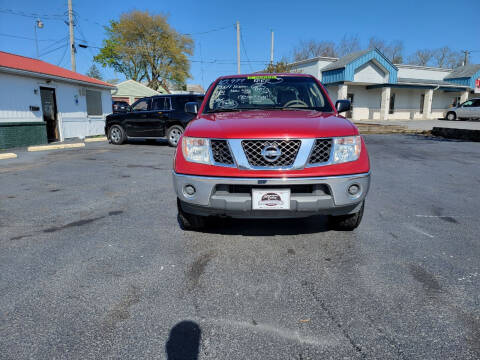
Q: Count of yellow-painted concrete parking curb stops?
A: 3